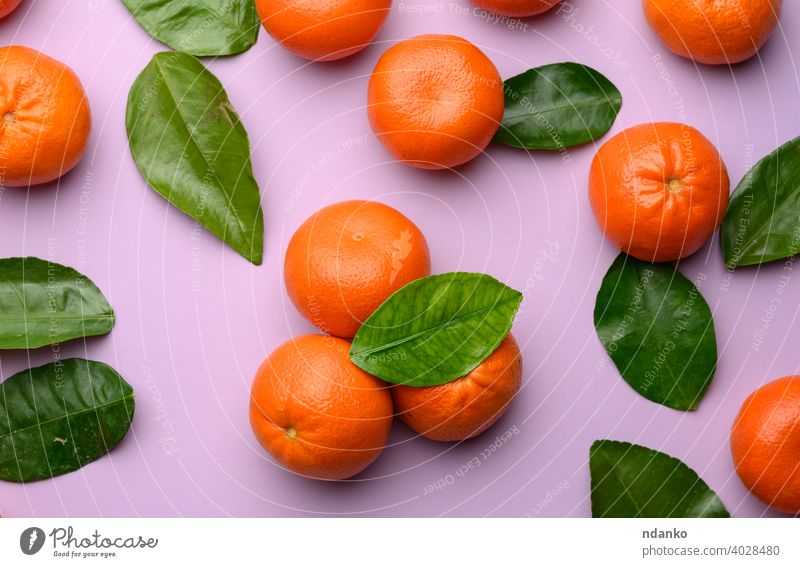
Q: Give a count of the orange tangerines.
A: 11